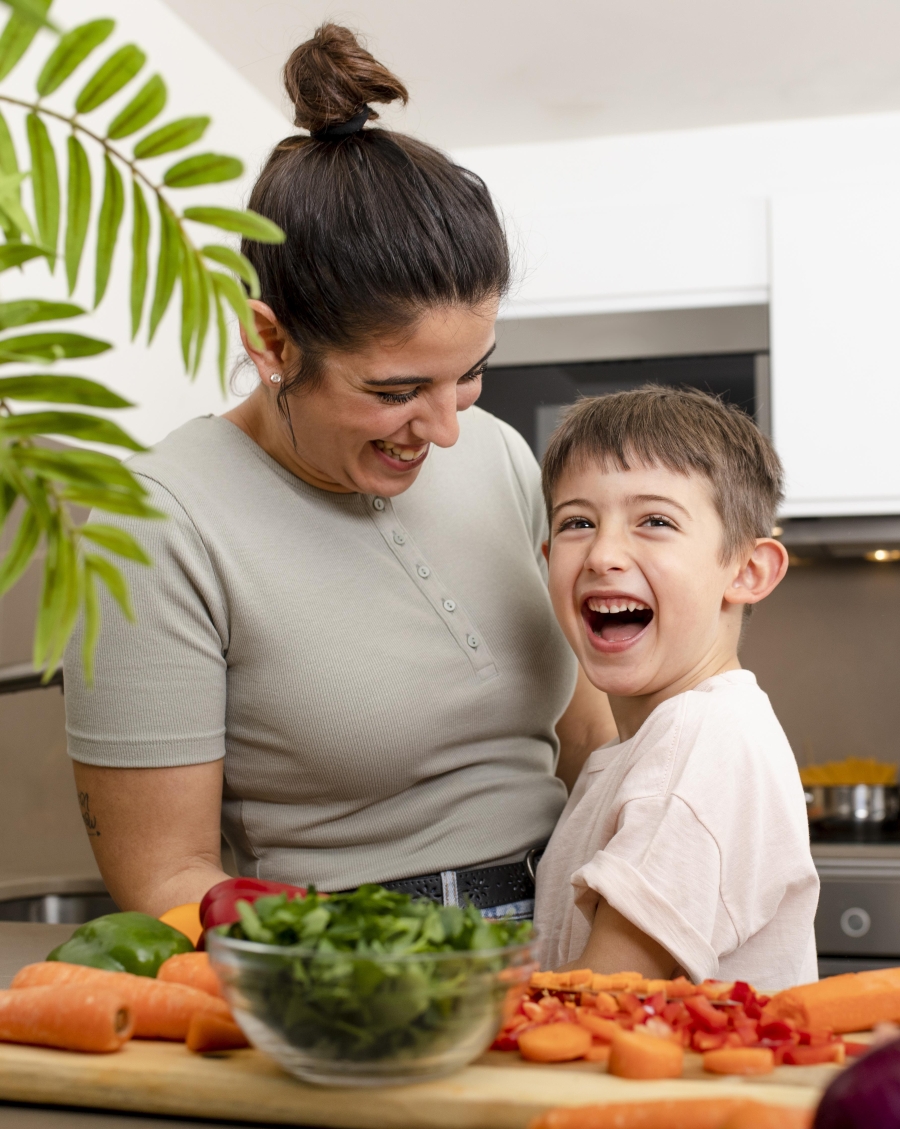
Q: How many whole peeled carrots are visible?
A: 1